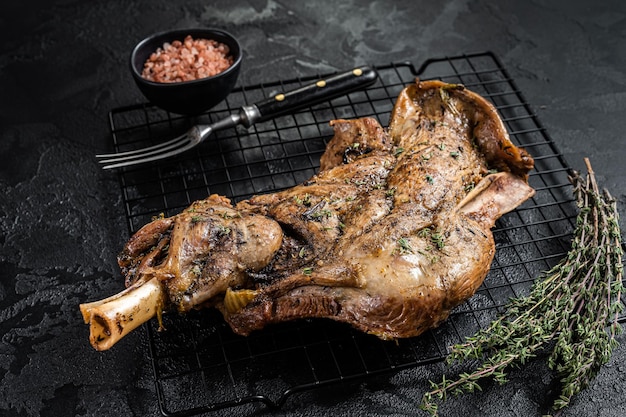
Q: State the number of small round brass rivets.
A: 3